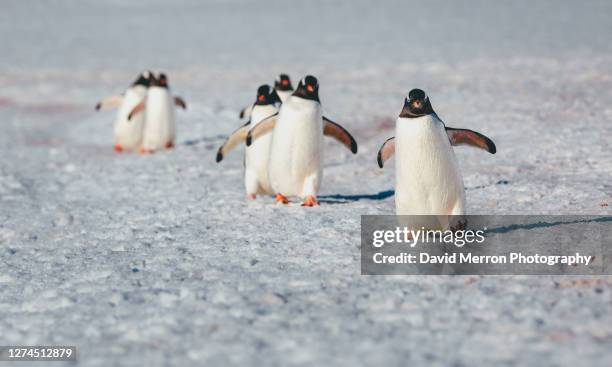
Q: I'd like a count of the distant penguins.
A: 2